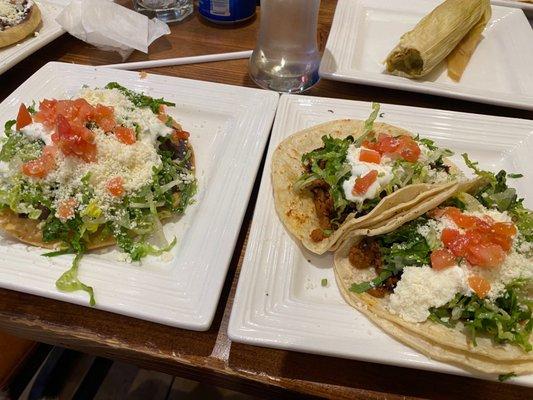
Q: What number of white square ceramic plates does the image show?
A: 4